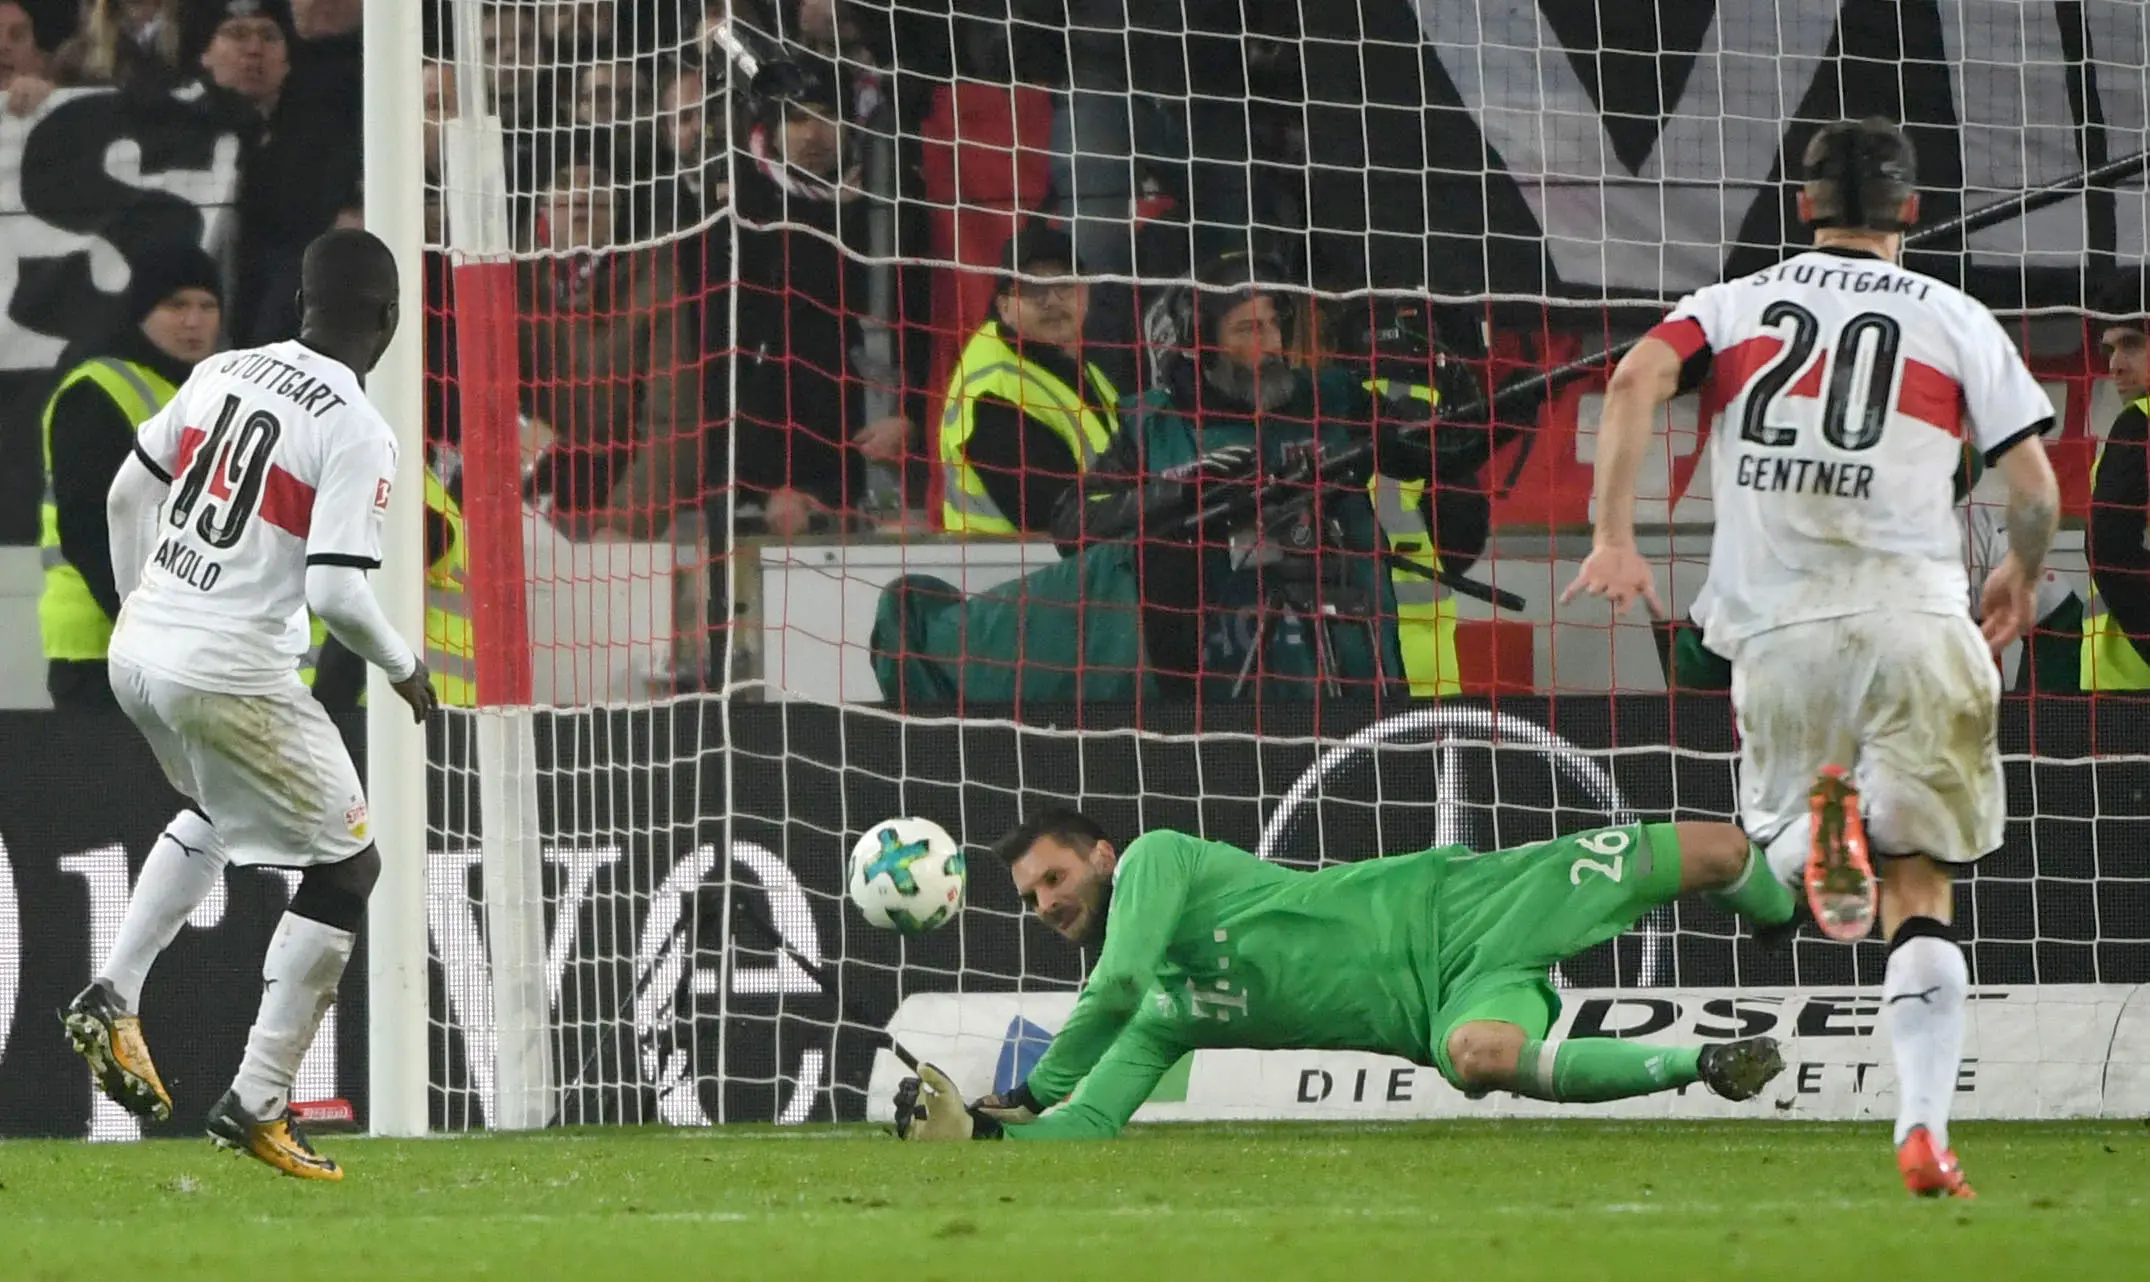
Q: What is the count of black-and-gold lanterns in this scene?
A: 0